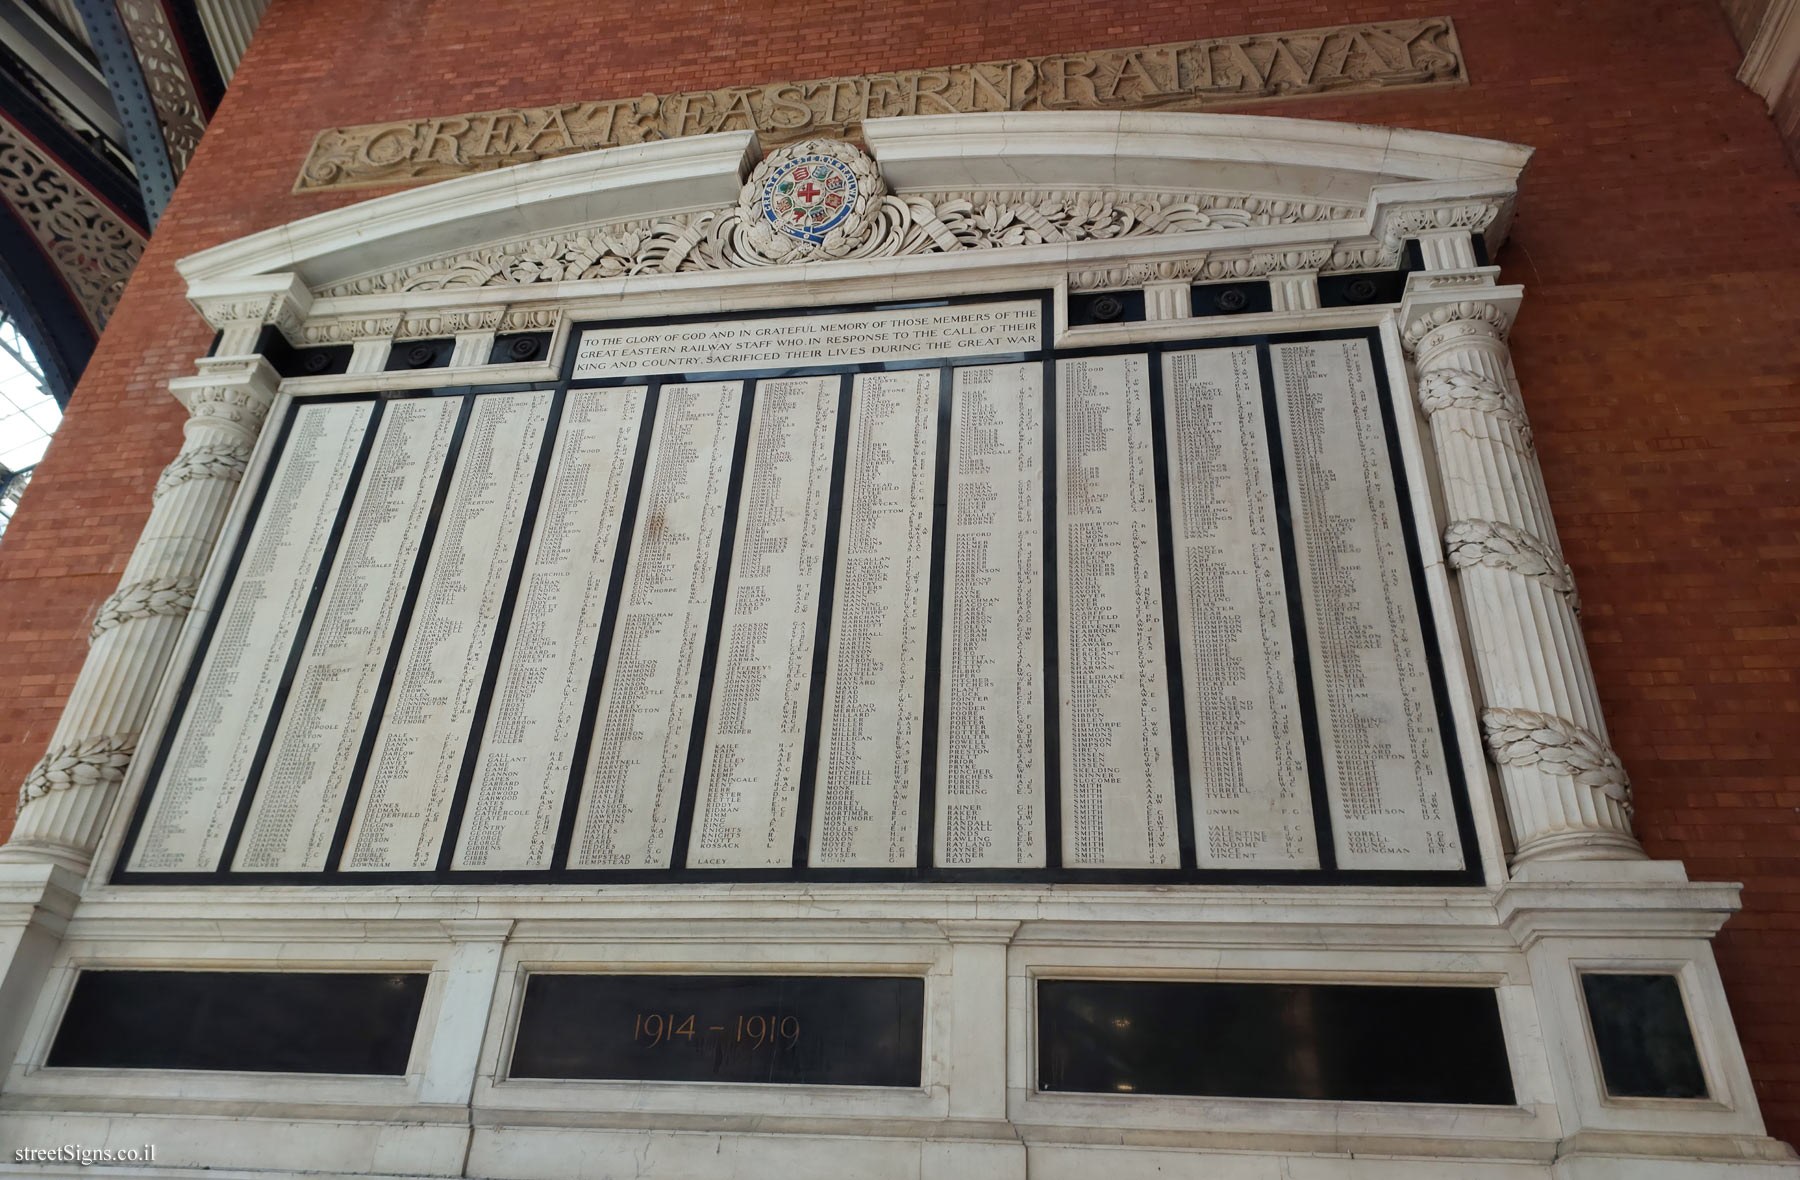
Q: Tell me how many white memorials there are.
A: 1